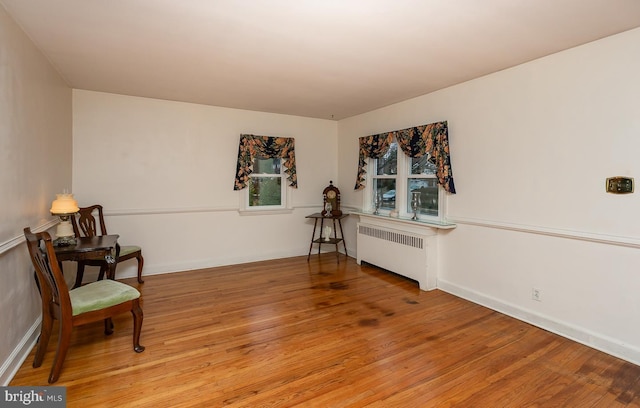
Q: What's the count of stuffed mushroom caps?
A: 0